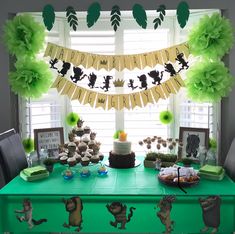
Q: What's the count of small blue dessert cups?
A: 3